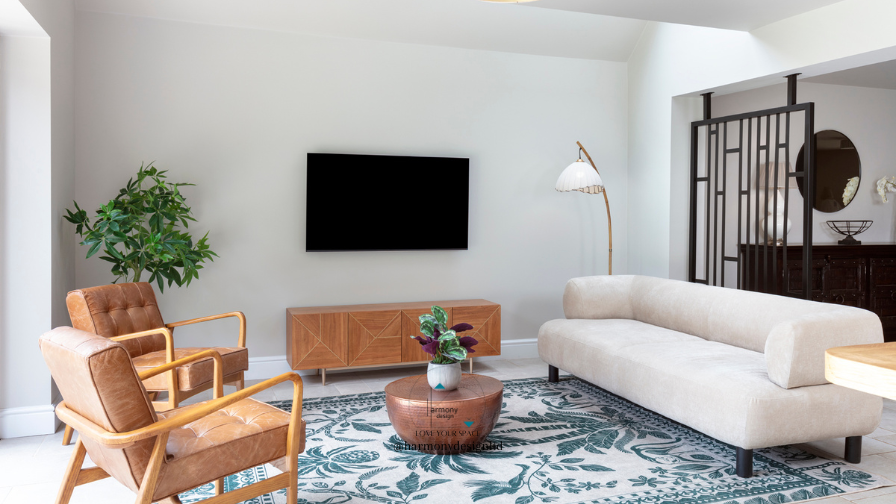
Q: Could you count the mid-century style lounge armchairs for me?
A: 2